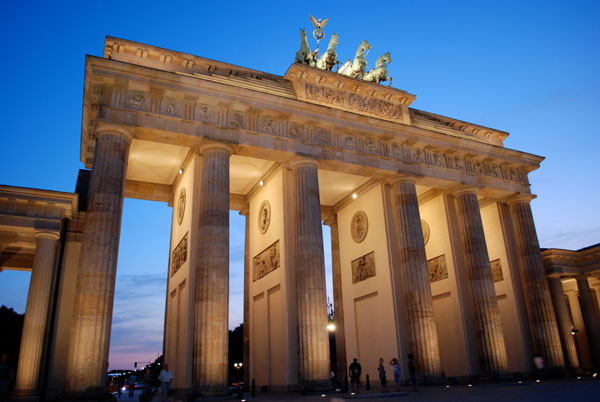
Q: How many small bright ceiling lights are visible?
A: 3